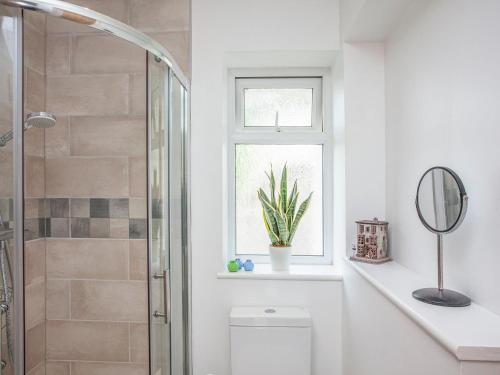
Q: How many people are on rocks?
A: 0